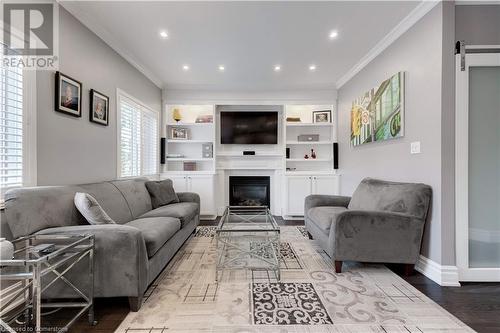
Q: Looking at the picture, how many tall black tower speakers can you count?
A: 2